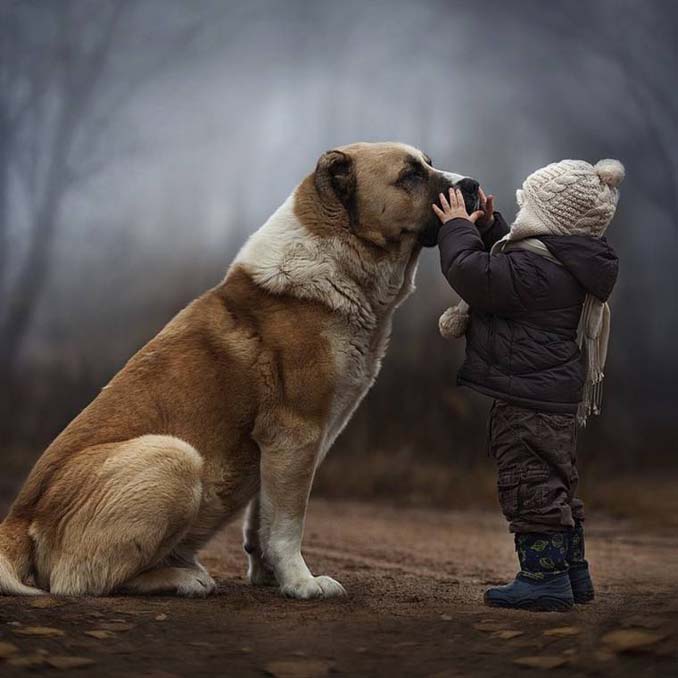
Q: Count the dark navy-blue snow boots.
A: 2